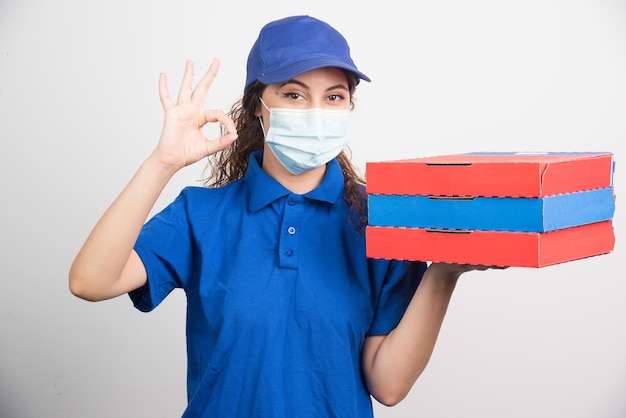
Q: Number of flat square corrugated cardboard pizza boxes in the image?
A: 3